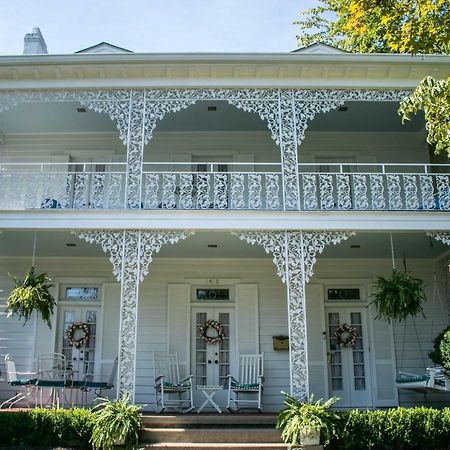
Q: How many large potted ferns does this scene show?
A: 4